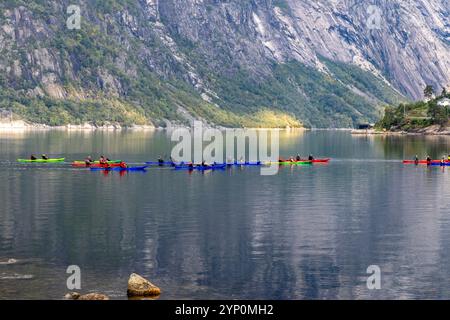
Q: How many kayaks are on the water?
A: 11